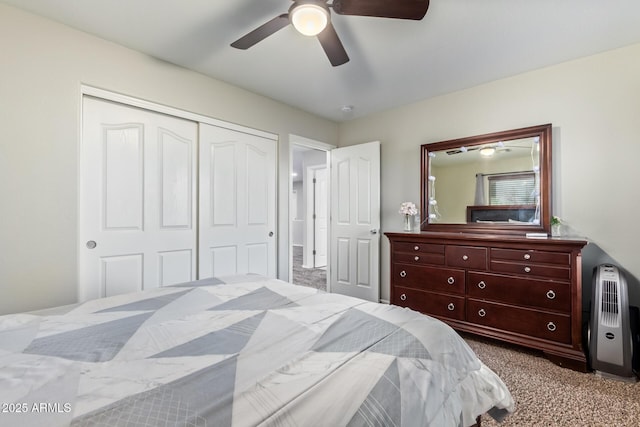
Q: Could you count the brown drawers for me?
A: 9